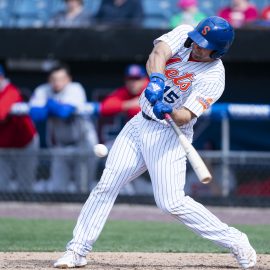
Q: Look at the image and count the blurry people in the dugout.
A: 3